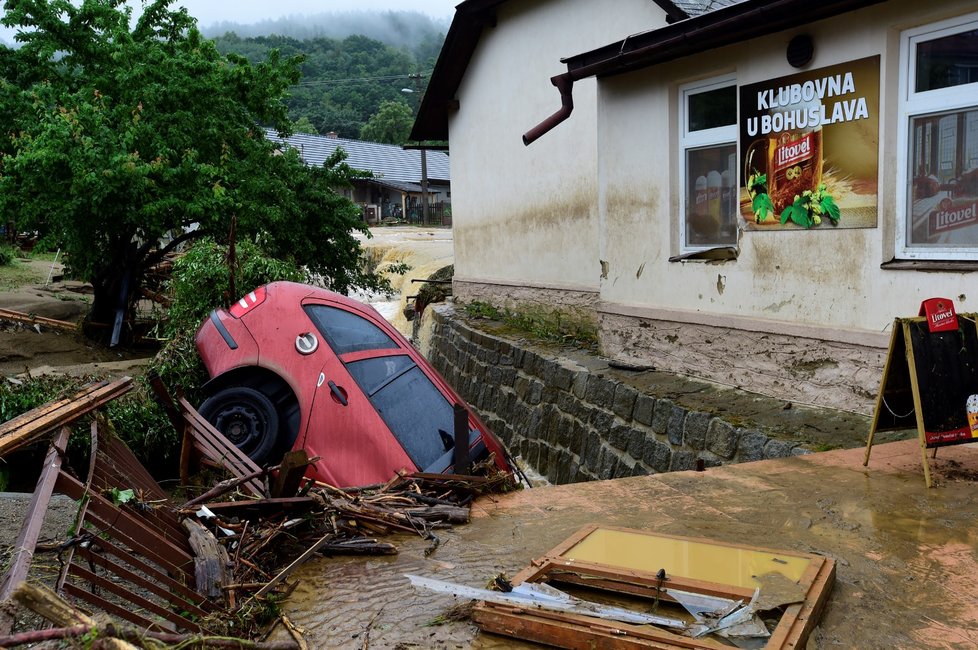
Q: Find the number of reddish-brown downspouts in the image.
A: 1